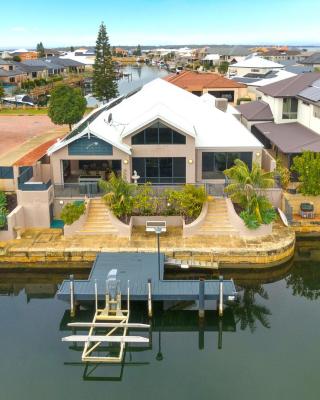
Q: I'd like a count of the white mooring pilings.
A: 3